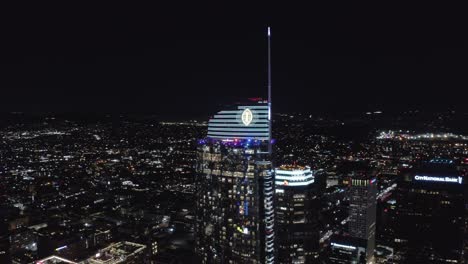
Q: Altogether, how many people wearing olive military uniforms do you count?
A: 0